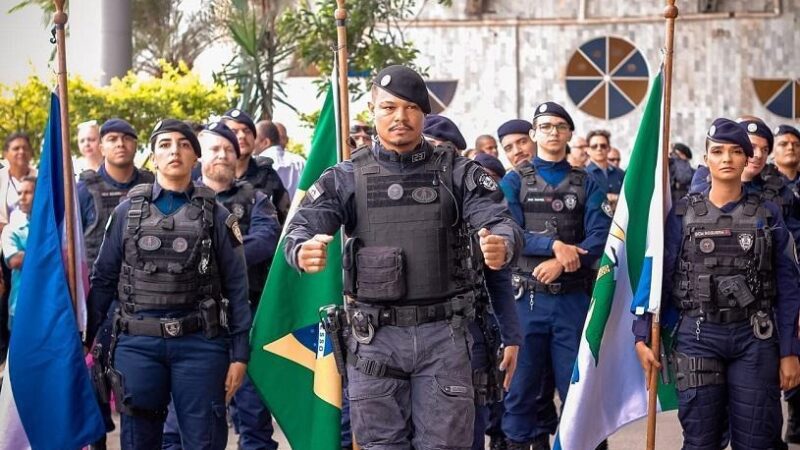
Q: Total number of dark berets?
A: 13